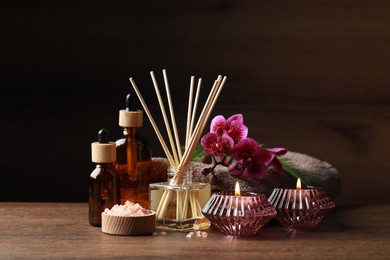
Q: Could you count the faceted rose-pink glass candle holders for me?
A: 2